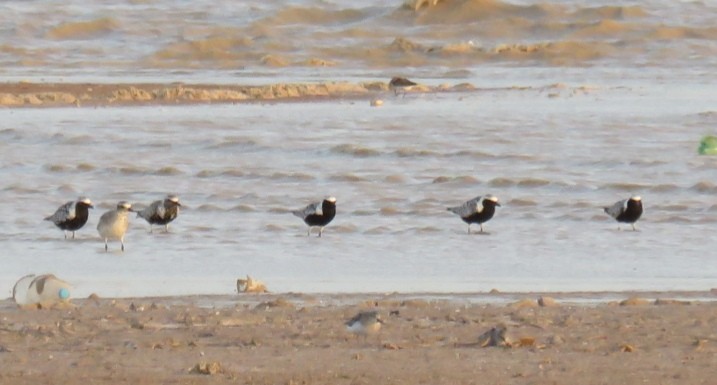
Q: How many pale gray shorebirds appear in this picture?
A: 2